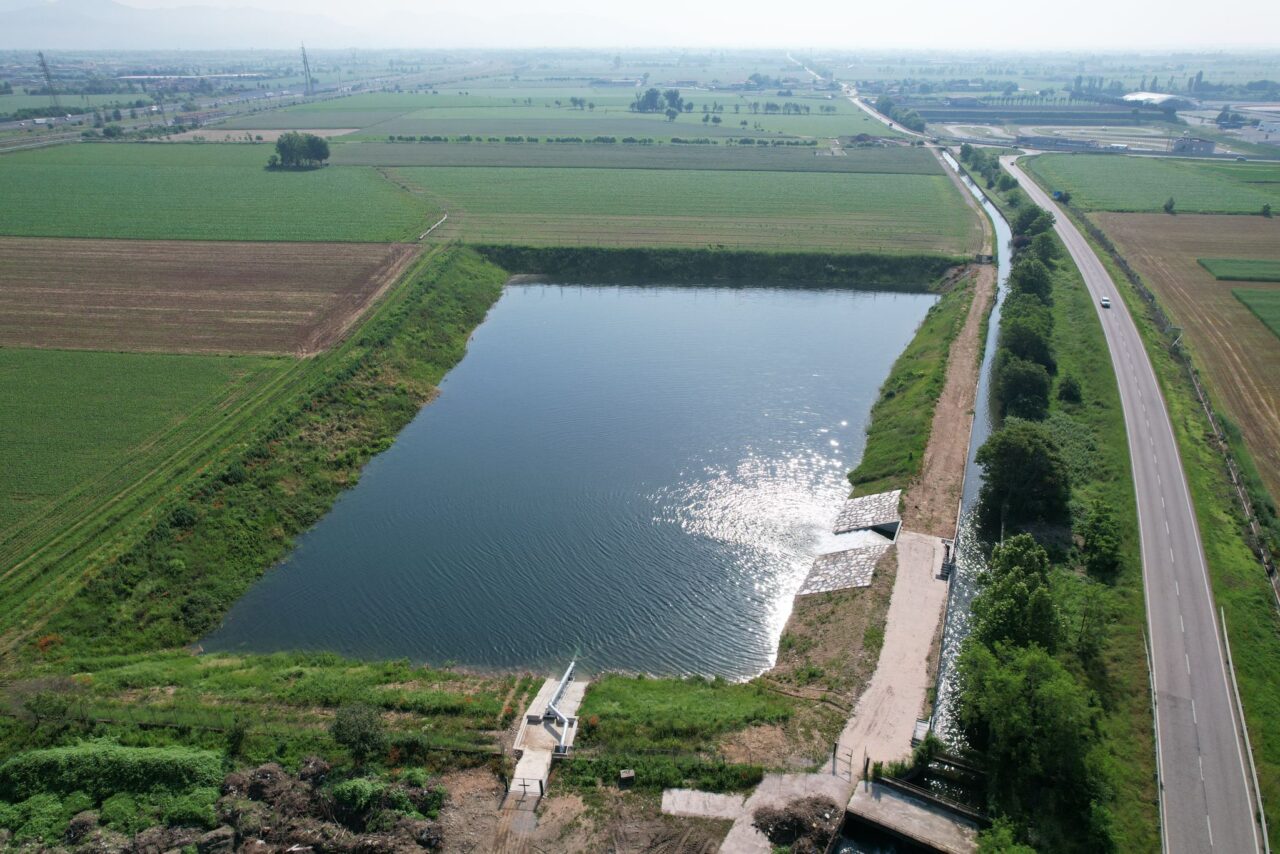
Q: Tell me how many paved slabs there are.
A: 2